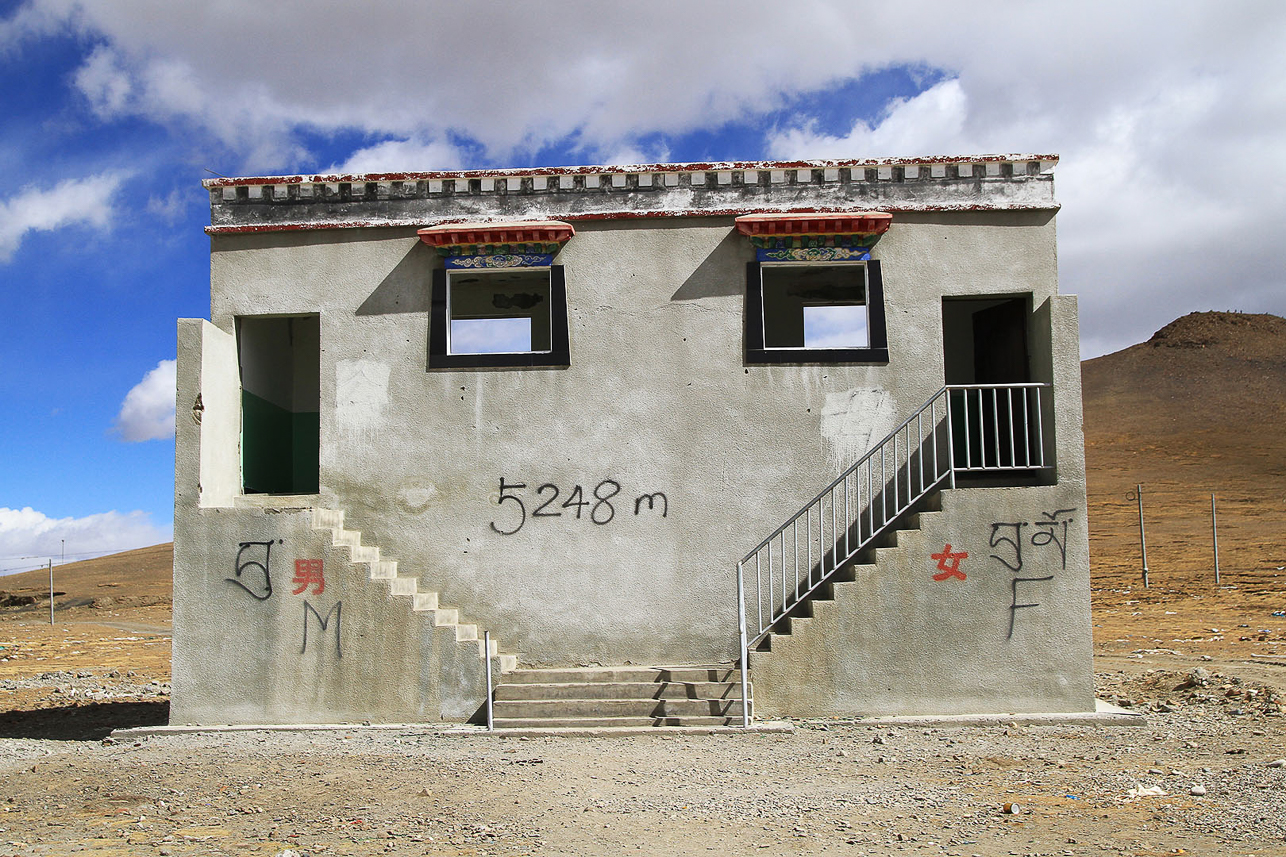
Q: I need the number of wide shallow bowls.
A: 0